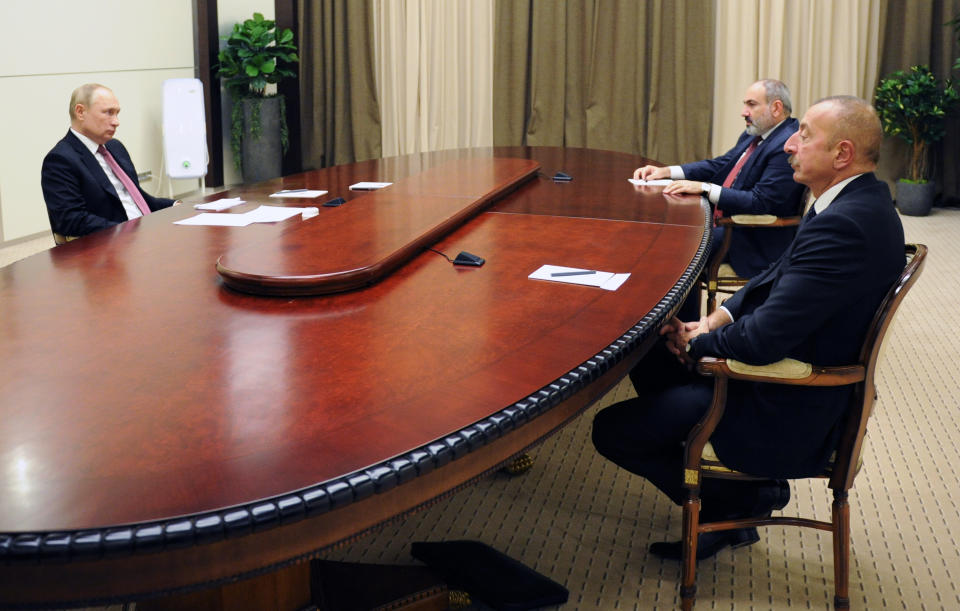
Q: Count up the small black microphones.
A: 3